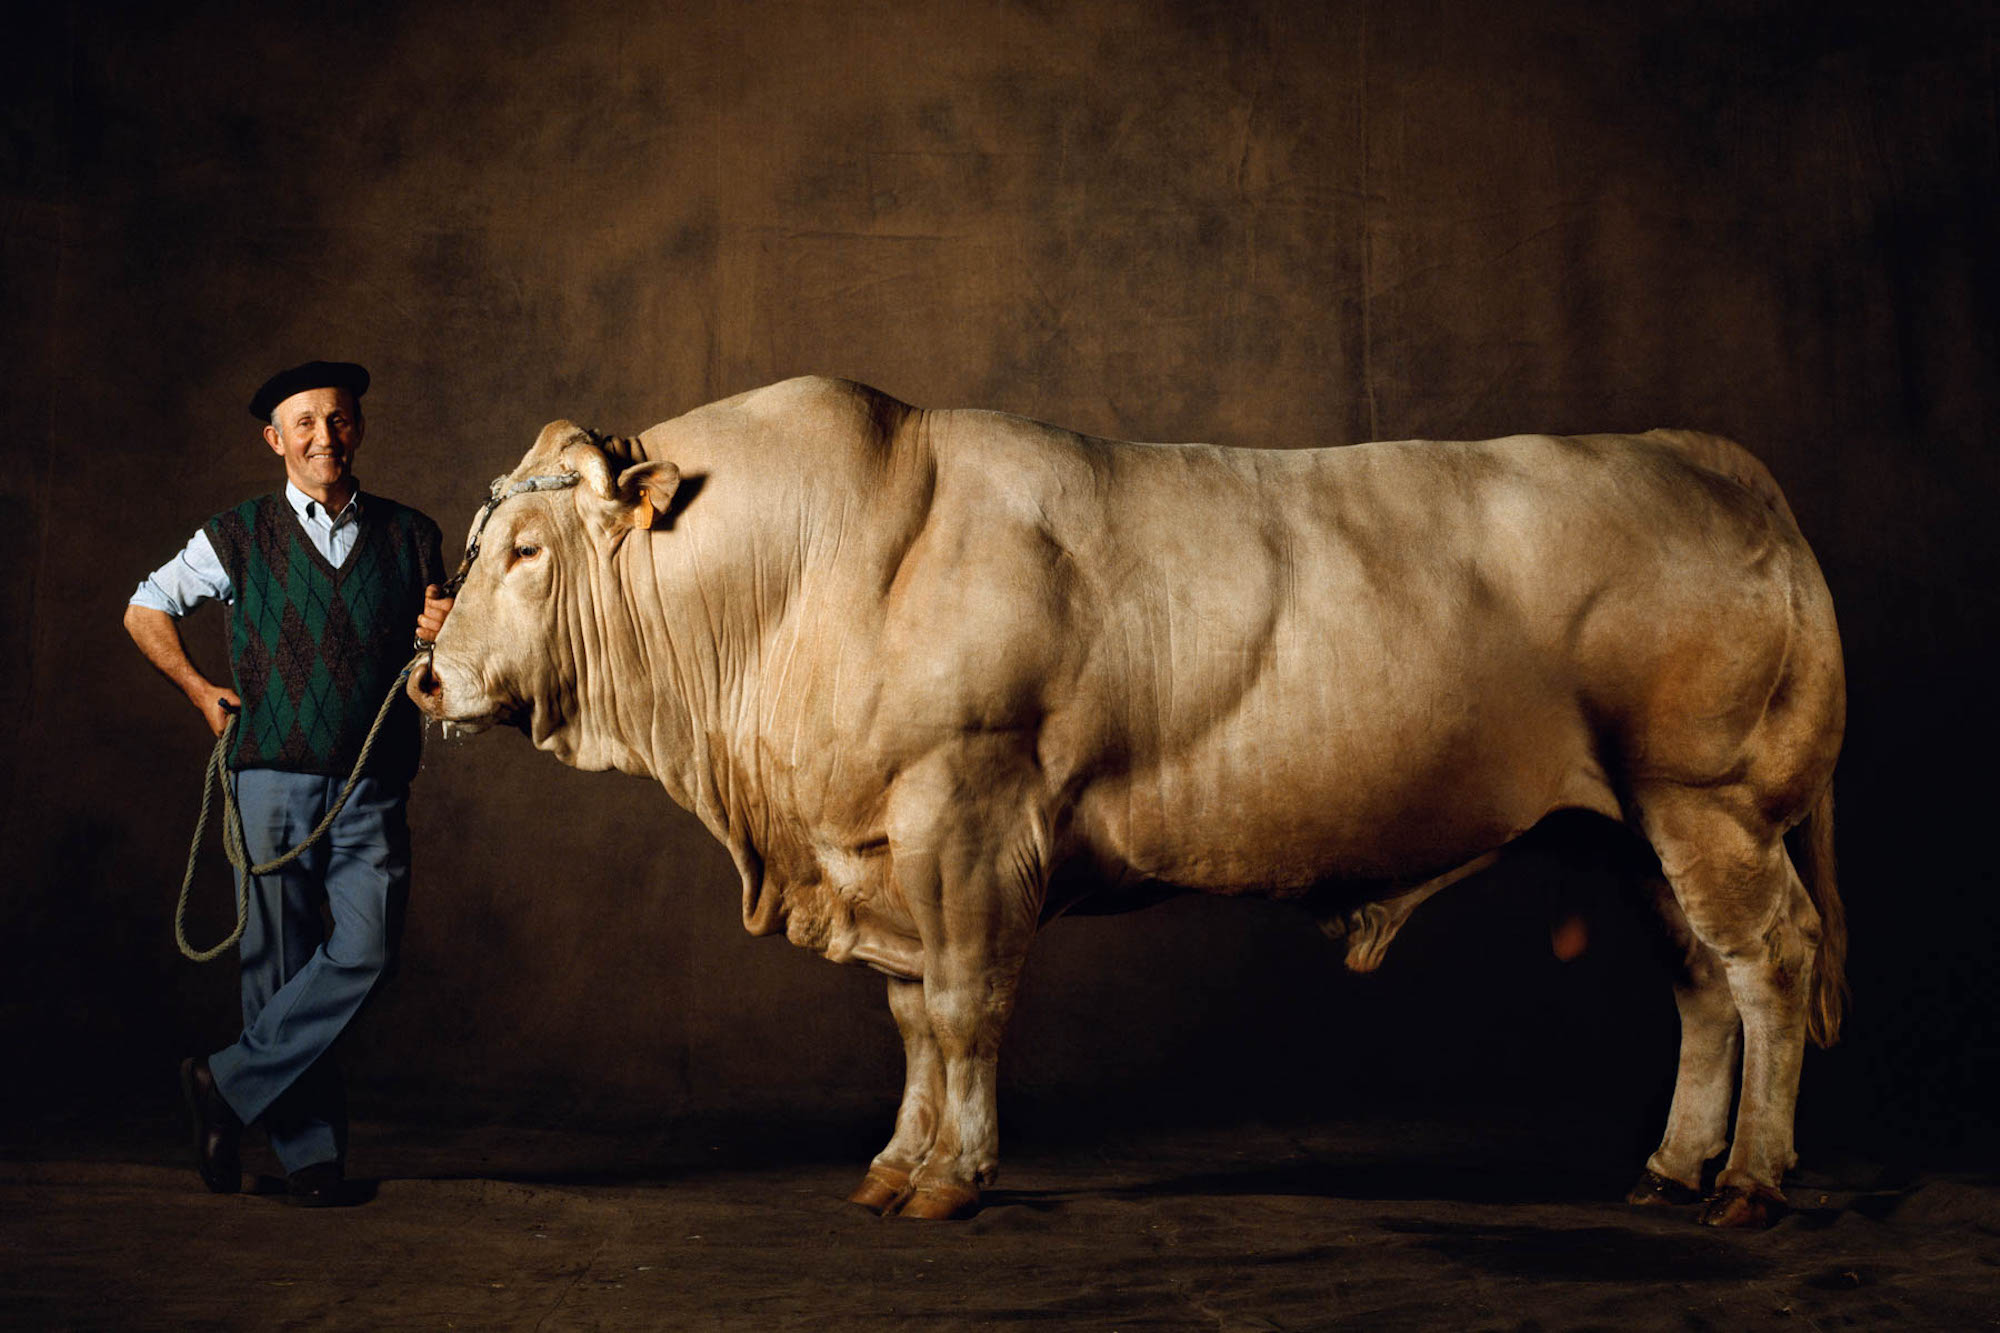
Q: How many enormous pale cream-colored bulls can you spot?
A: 1